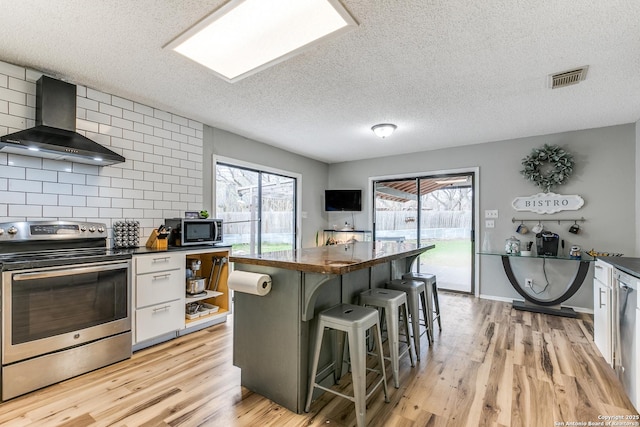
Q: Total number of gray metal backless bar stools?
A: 4